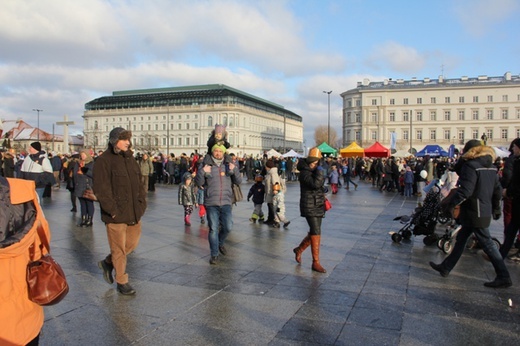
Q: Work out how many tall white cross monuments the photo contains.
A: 1